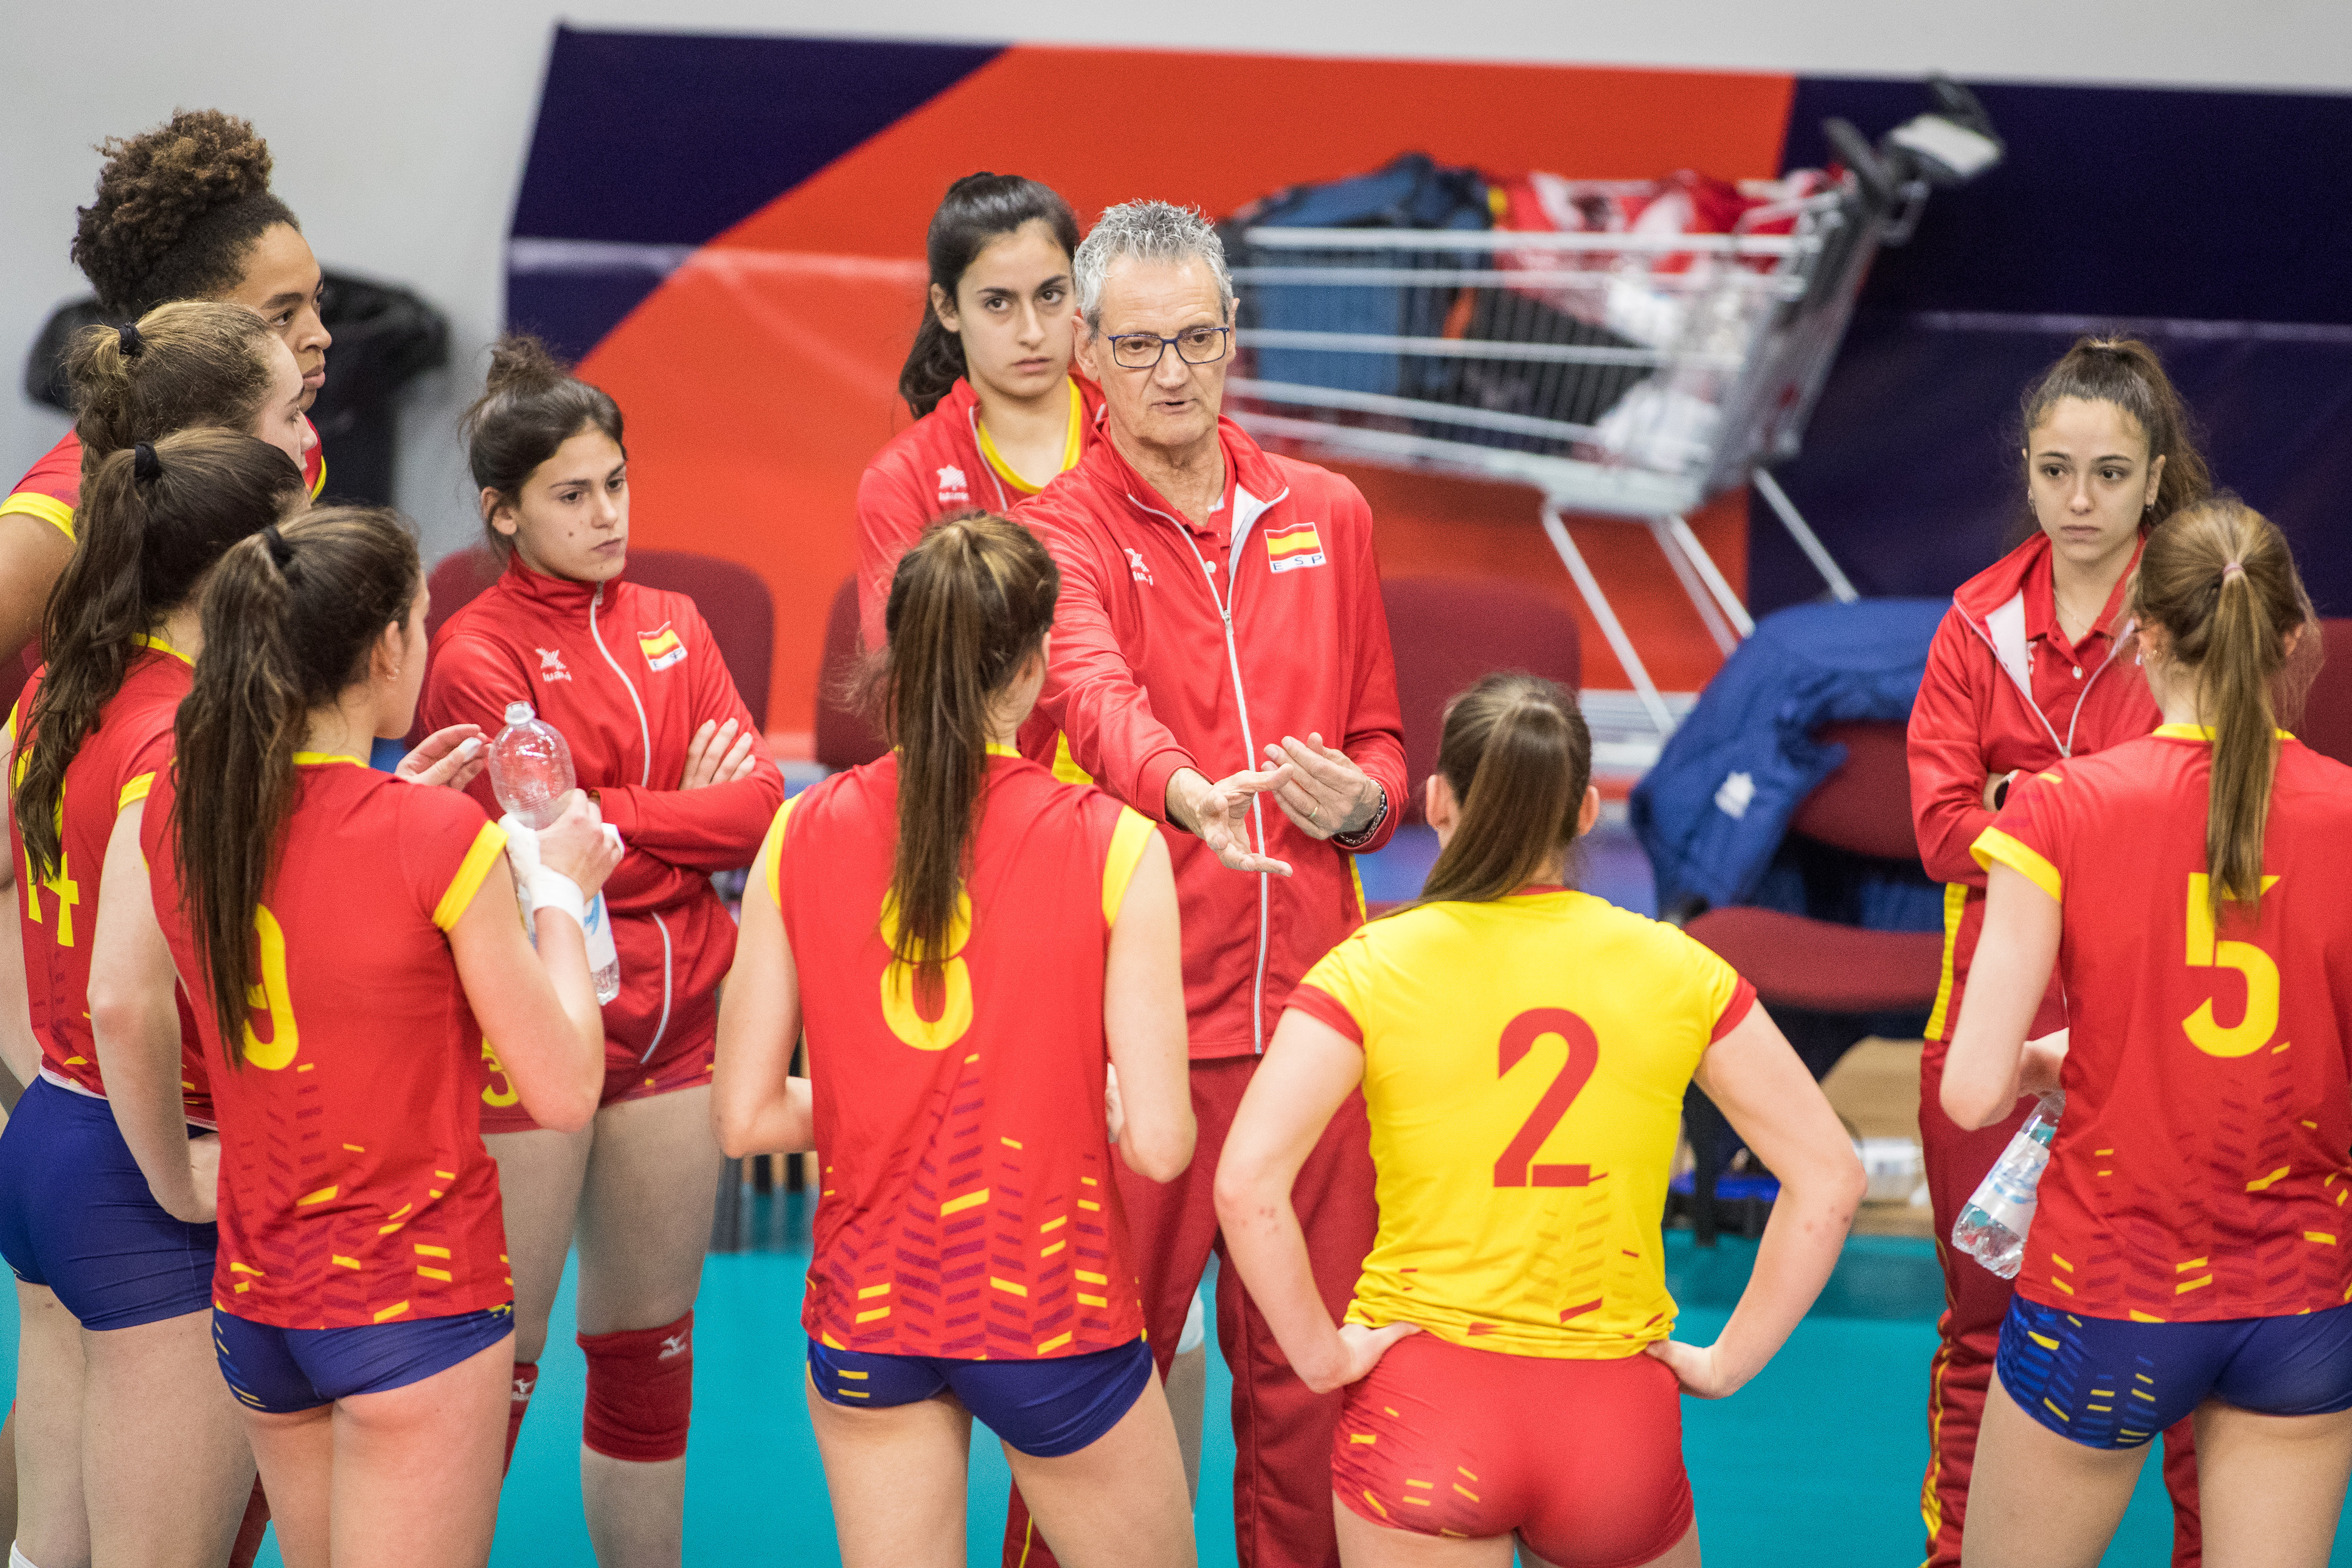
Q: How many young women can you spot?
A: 10